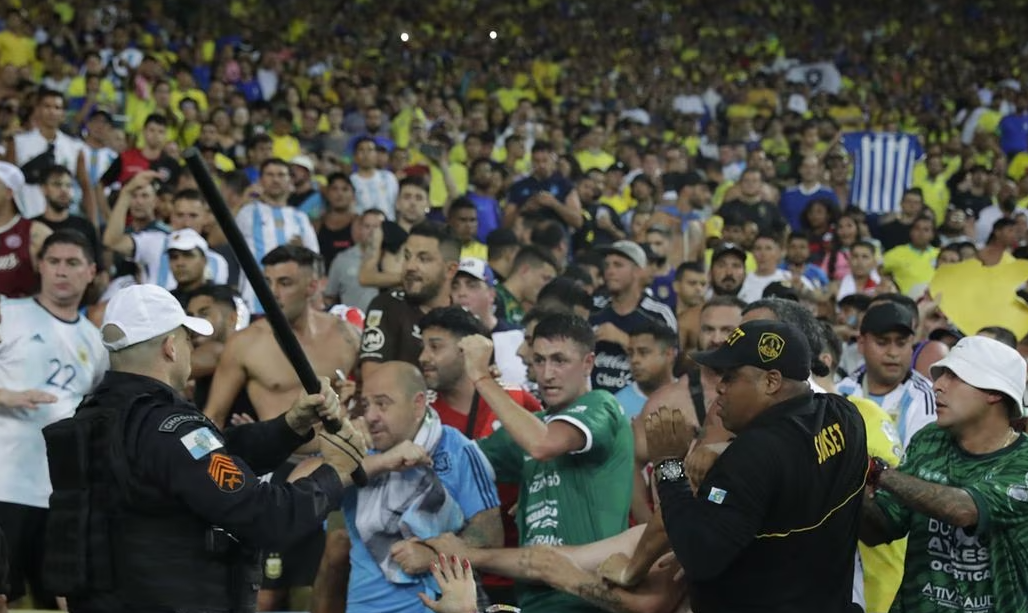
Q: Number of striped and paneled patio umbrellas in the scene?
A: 0